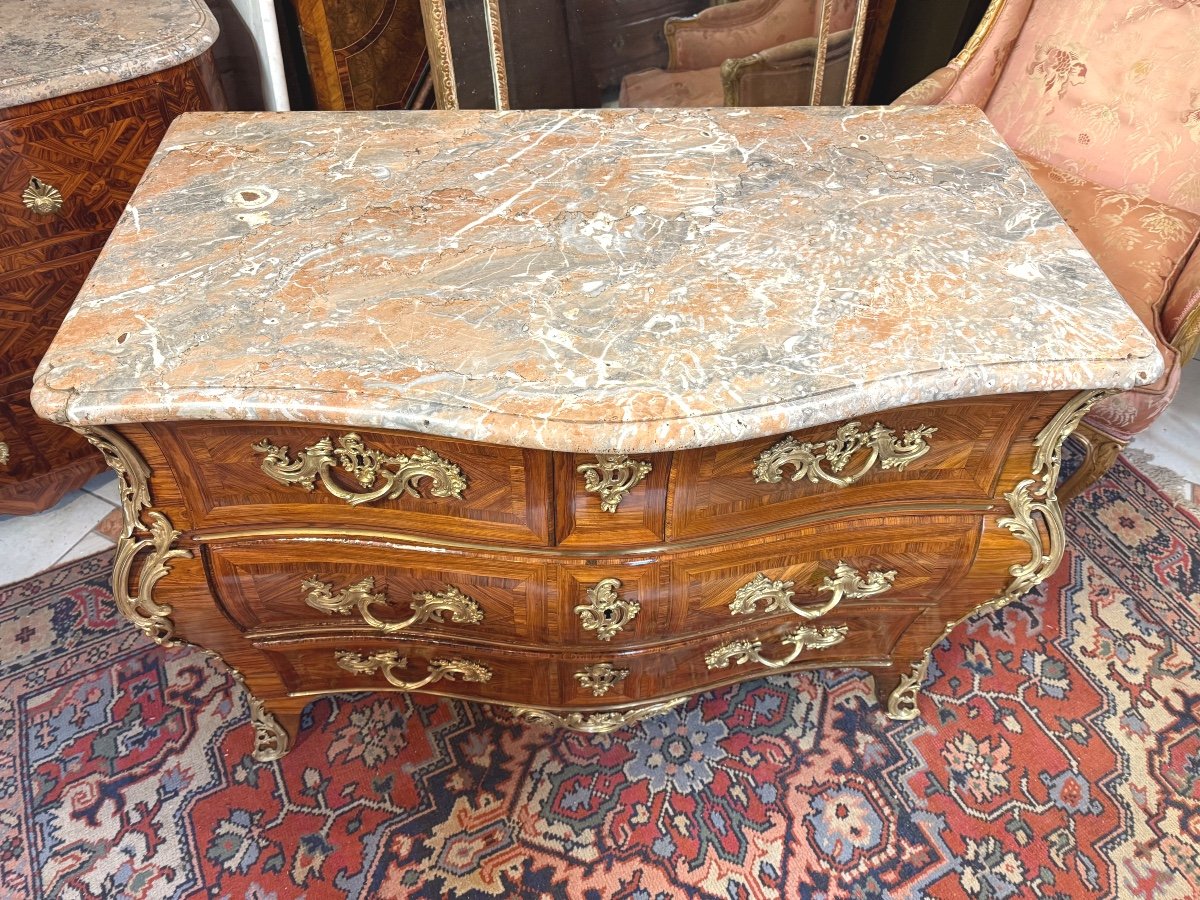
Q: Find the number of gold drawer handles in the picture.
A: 6